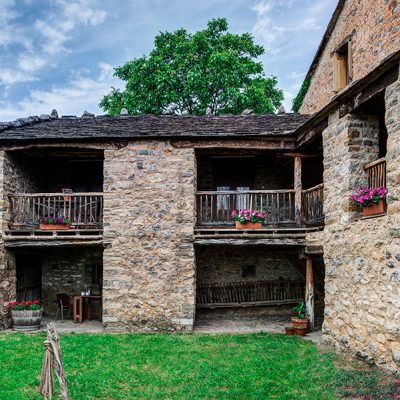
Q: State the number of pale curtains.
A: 2